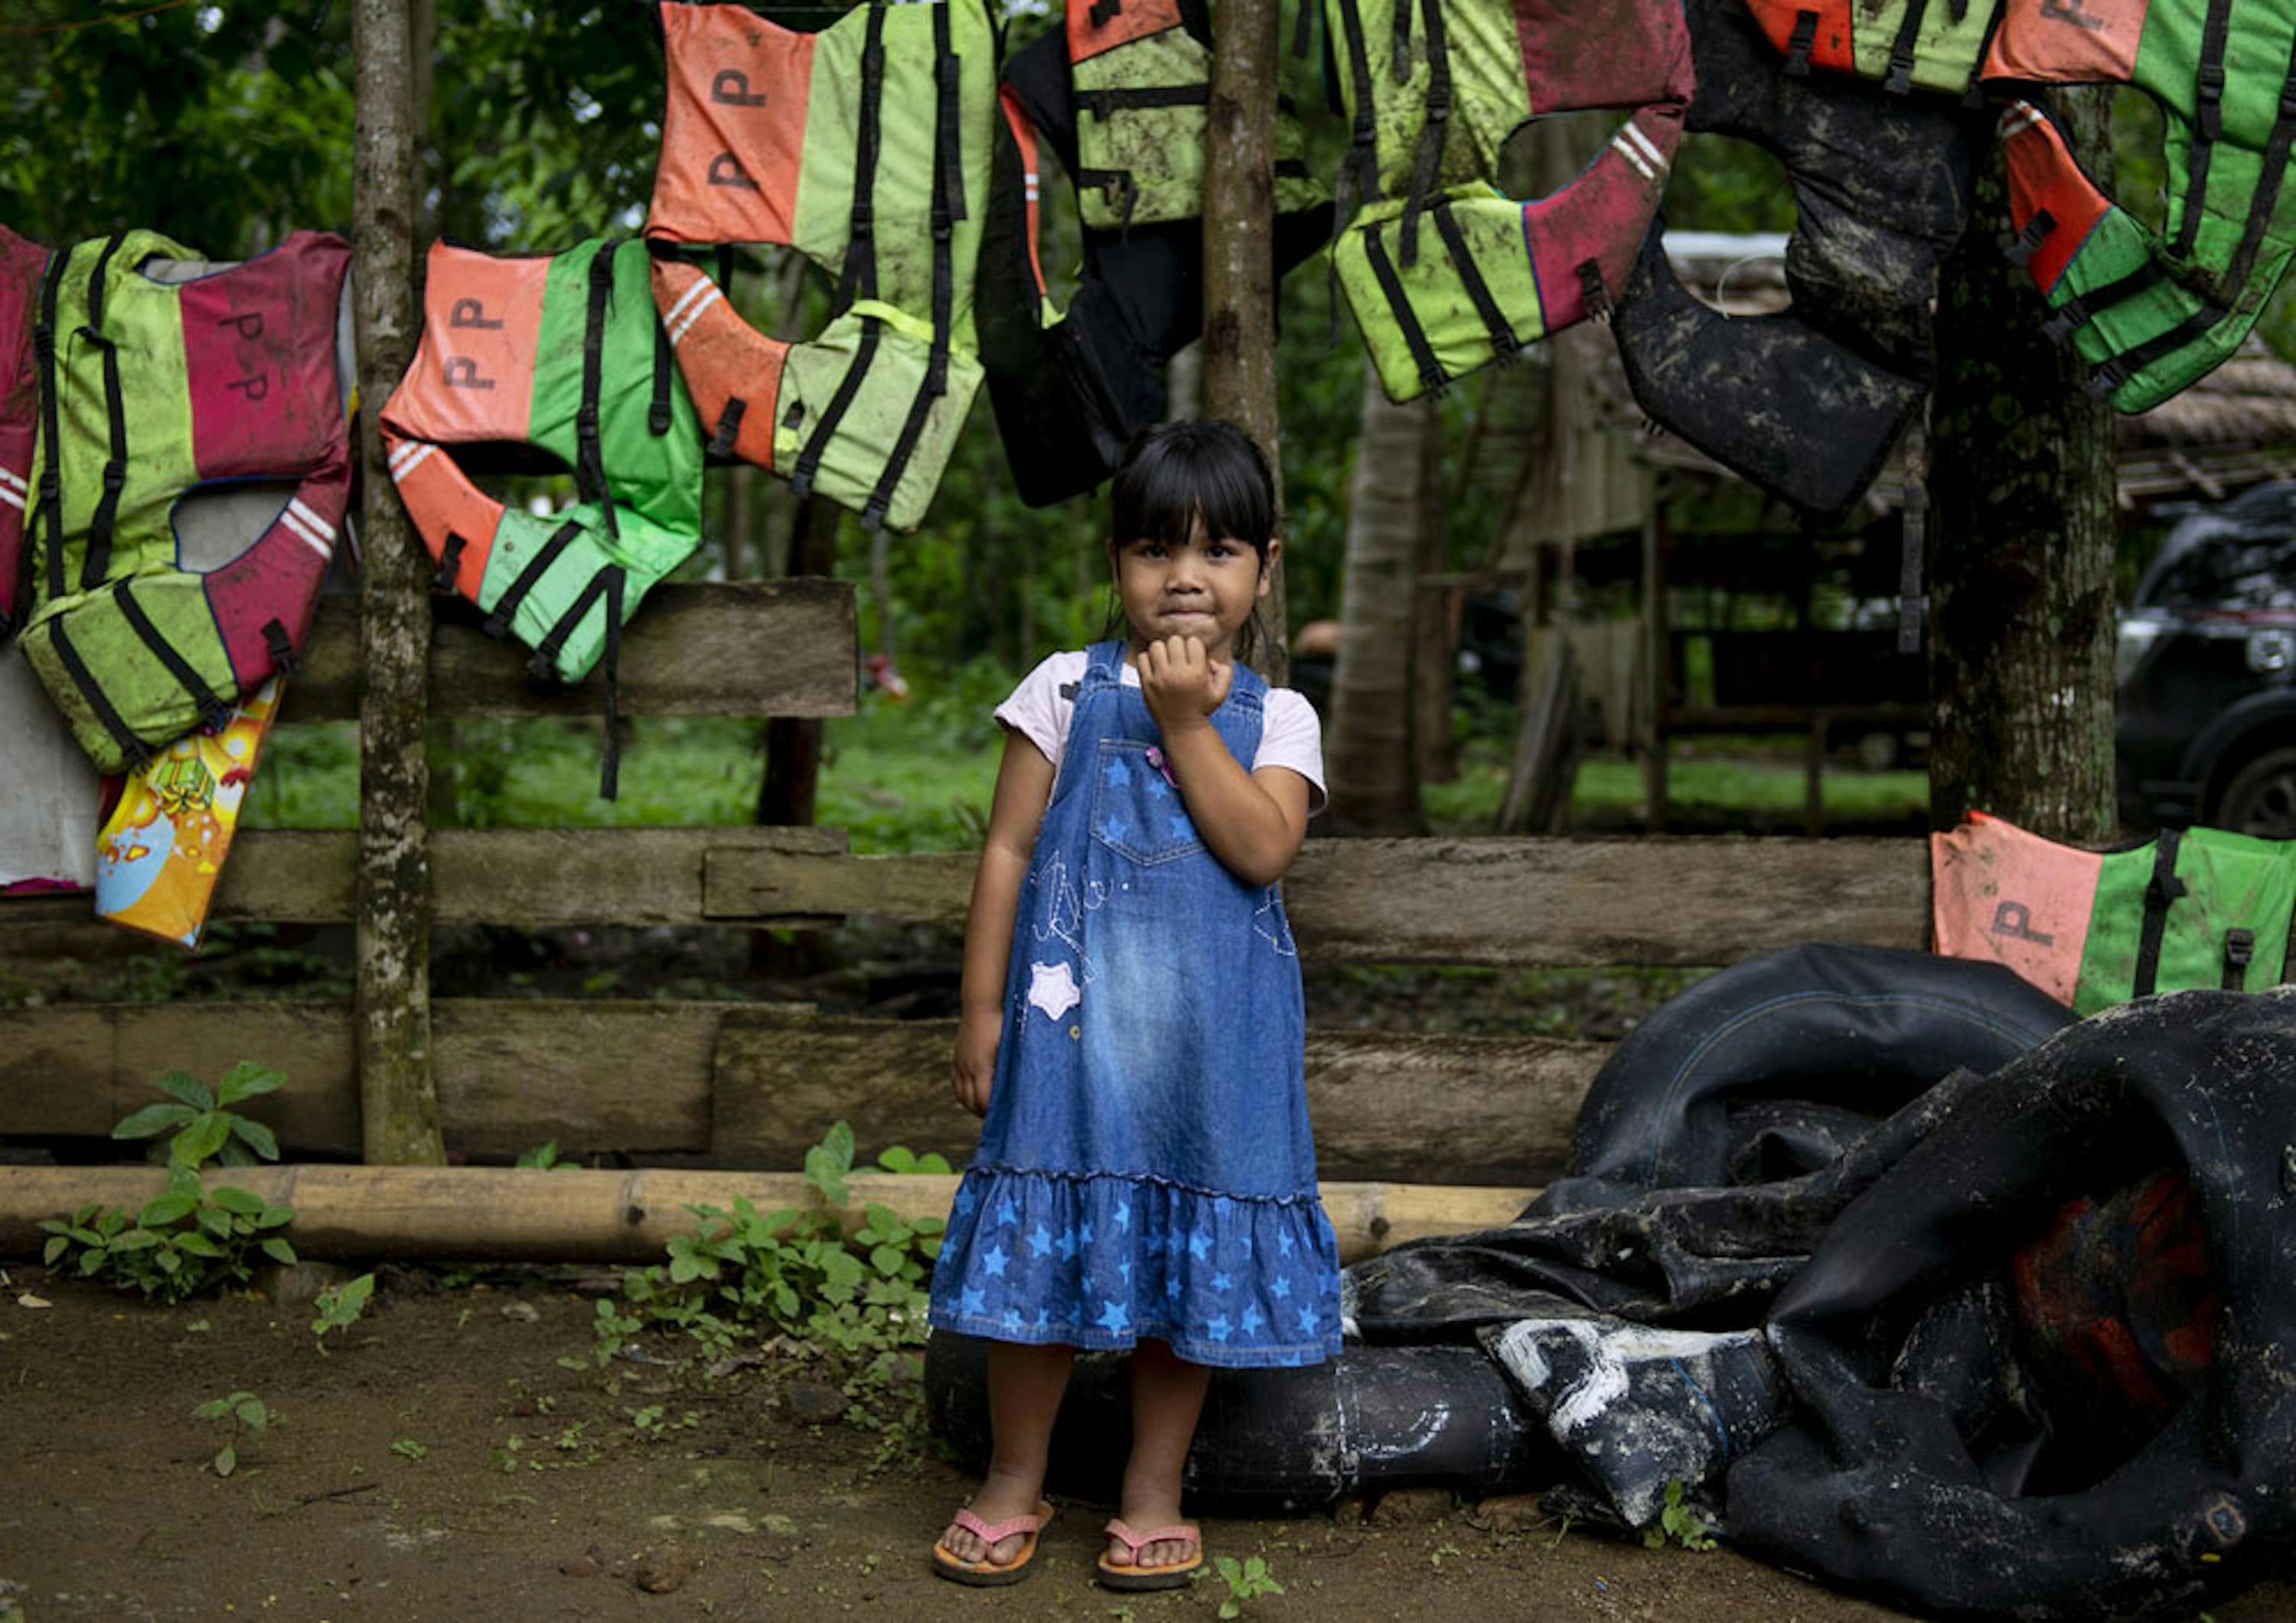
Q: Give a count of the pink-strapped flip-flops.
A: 2